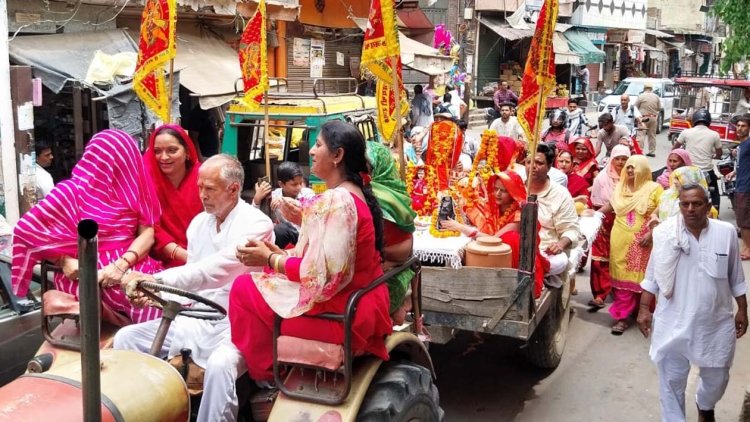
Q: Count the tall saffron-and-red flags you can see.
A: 4